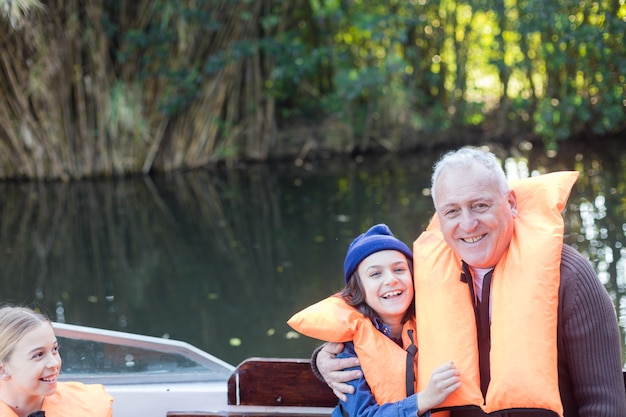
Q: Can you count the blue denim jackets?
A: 1